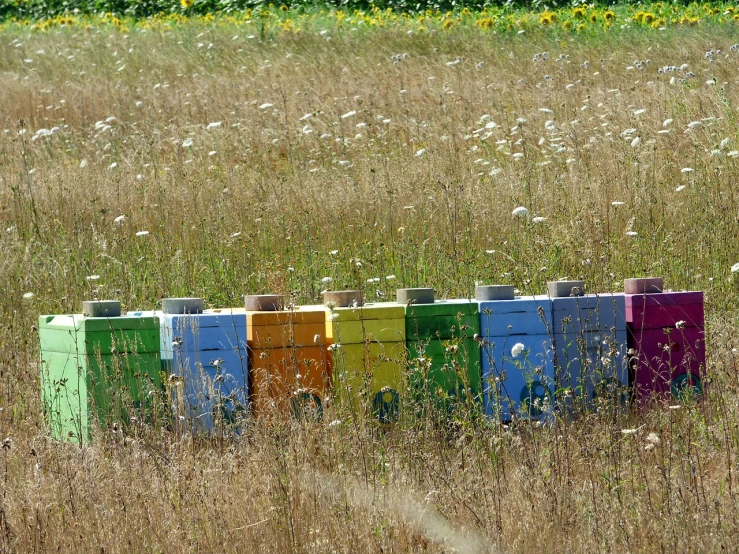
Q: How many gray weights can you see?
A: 8